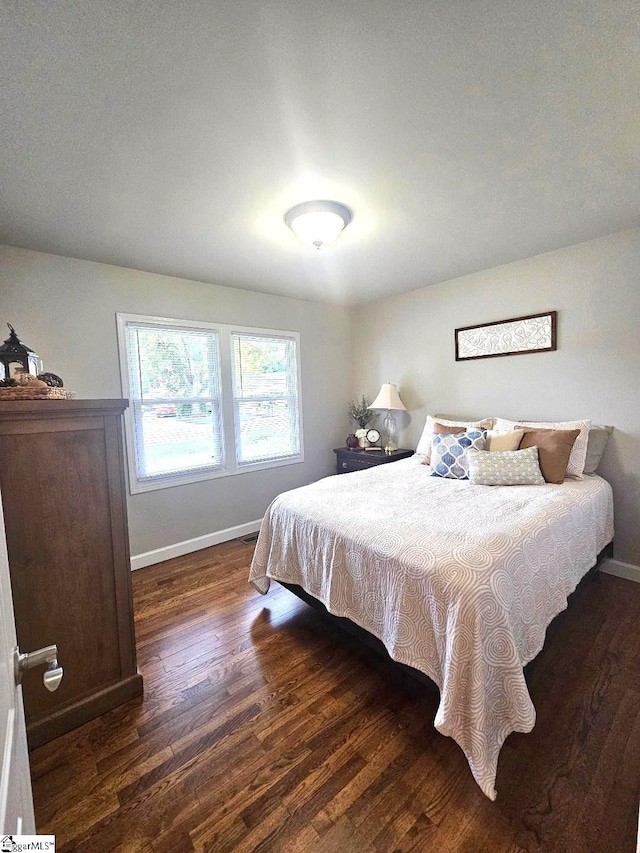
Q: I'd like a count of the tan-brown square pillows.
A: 2